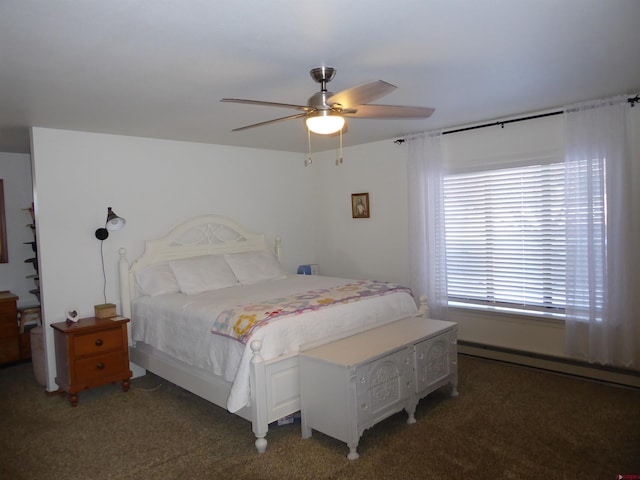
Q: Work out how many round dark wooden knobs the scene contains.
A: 2